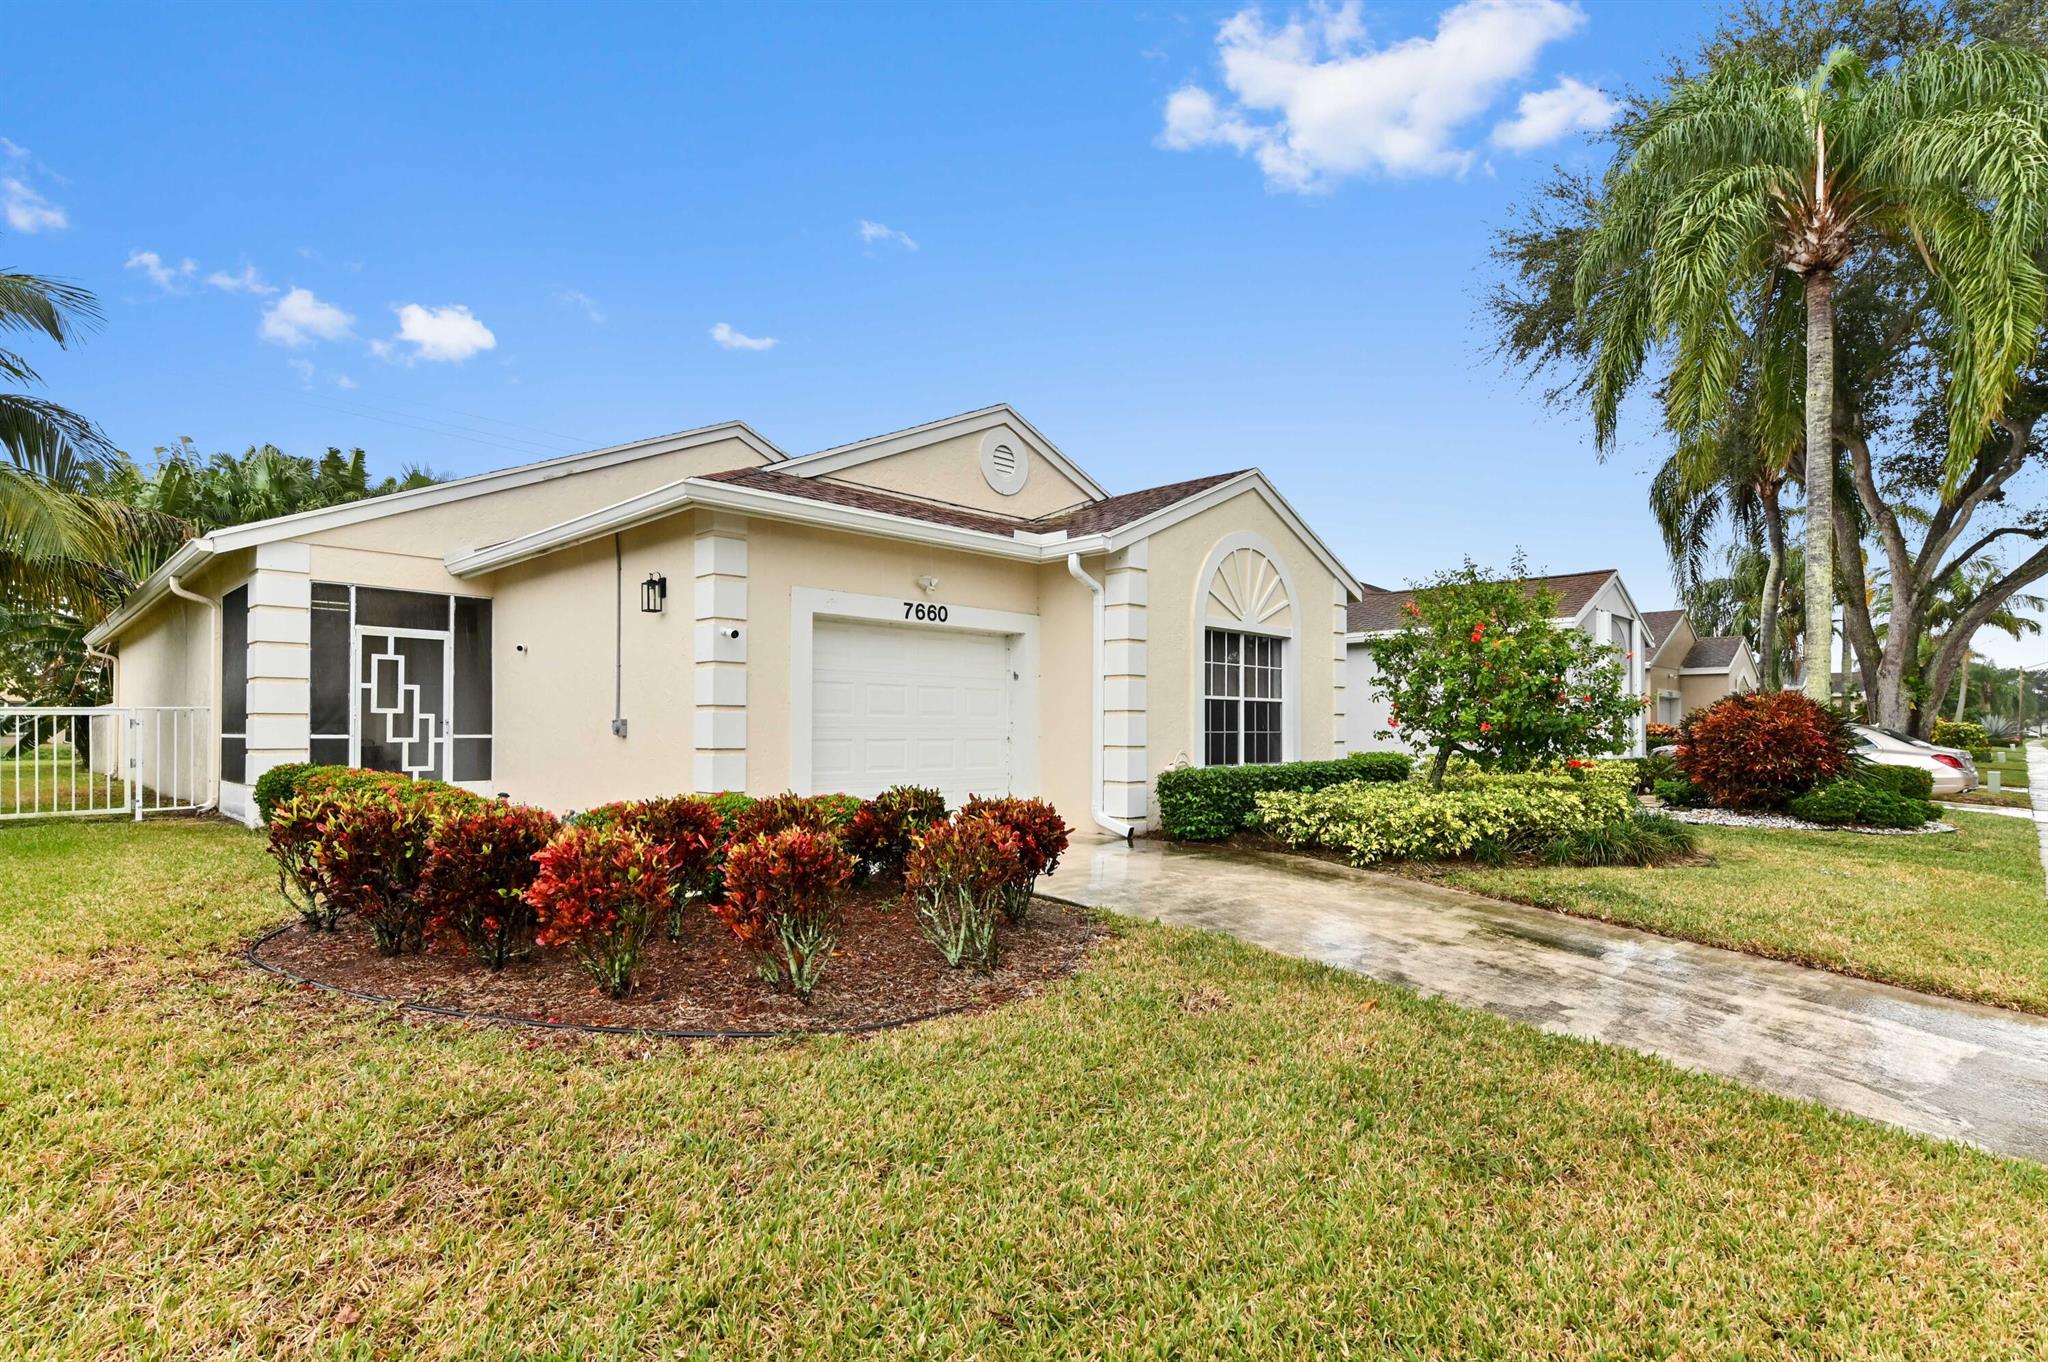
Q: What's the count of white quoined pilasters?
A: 4